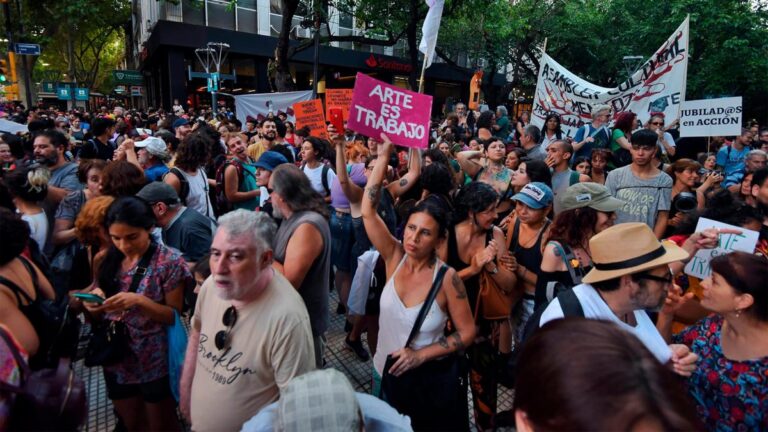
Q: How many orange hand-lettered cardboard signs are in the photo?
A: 2